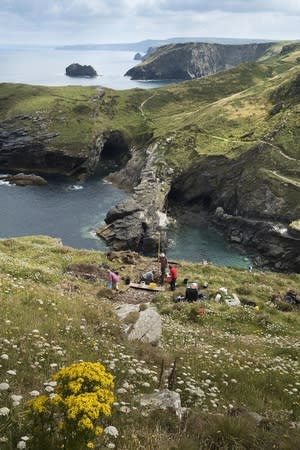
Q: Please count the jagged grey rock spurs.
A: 1